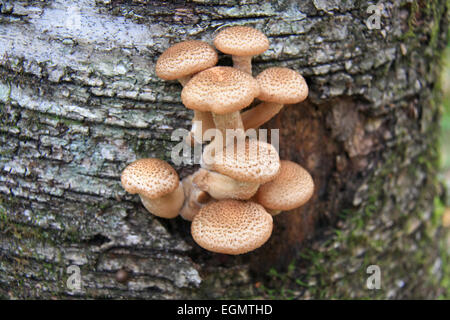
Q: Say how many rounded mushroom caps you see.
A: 8